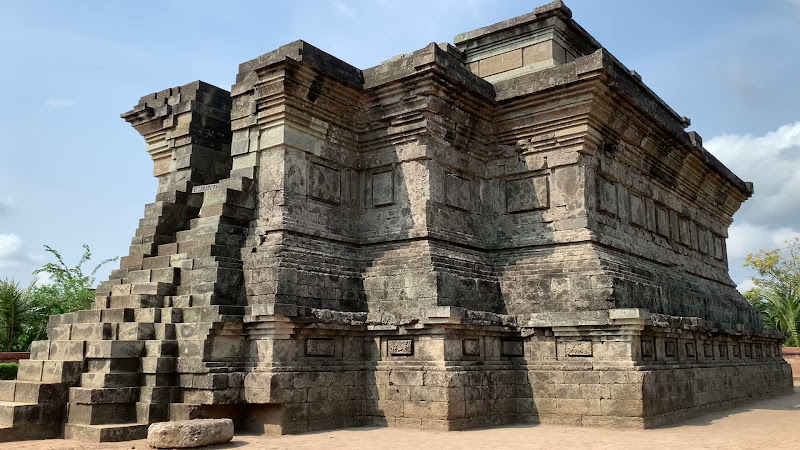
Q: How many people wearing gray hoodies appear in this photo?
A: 0